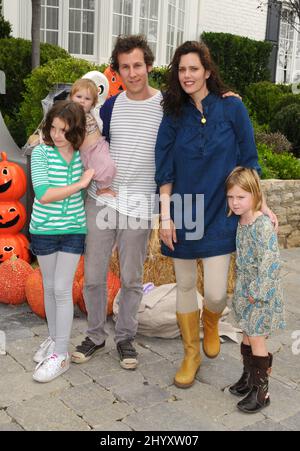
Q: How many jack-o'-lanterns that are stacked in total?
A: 3